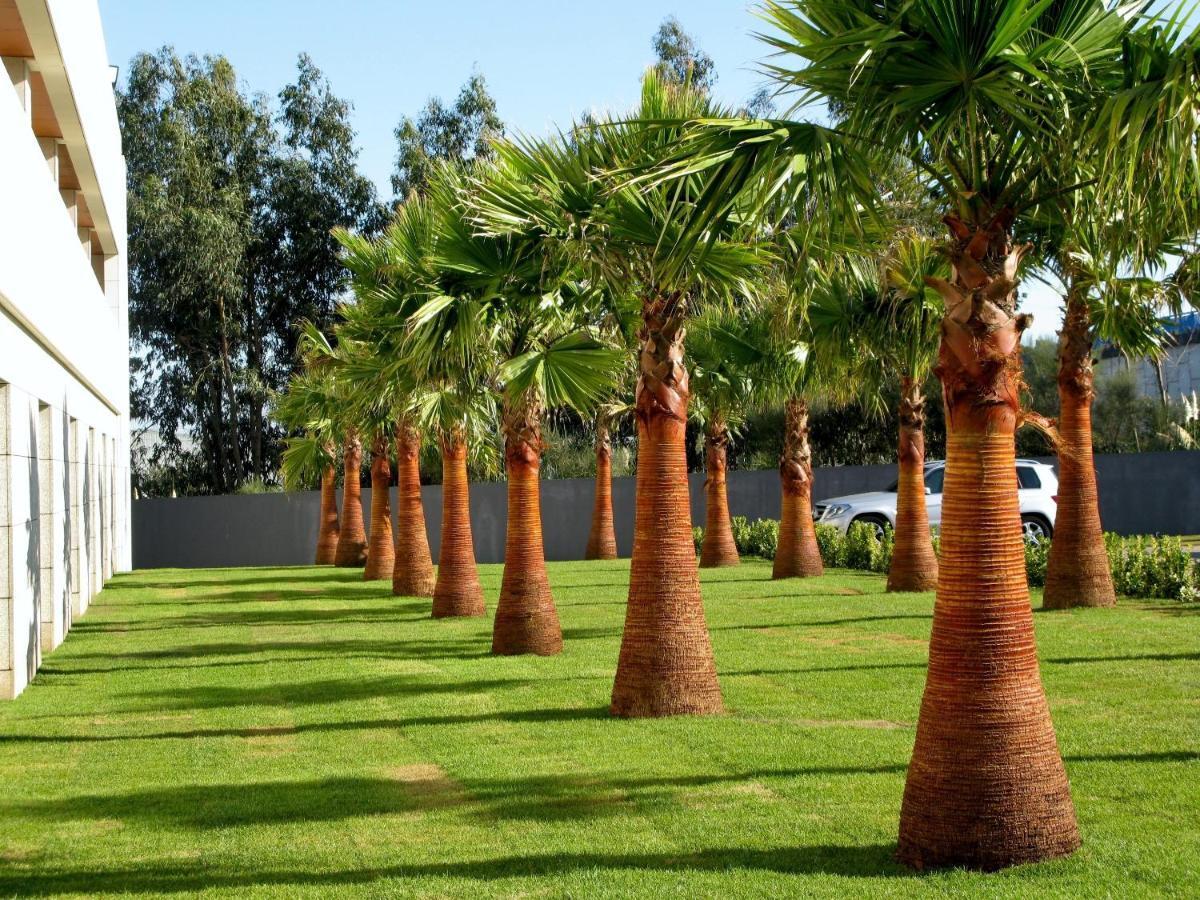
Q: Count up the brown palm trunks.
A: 13